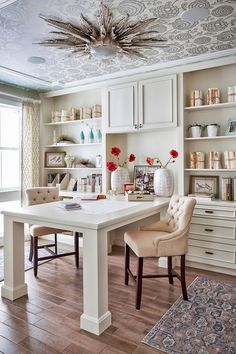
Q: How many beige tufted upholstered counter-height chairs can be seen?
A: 2